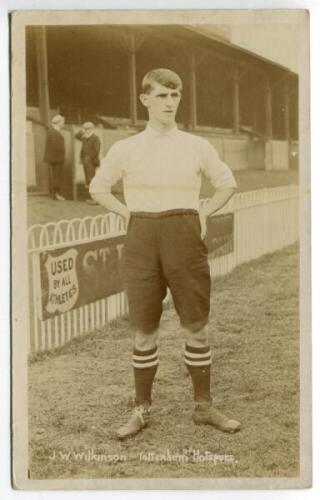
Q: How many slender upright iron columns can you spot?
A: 6